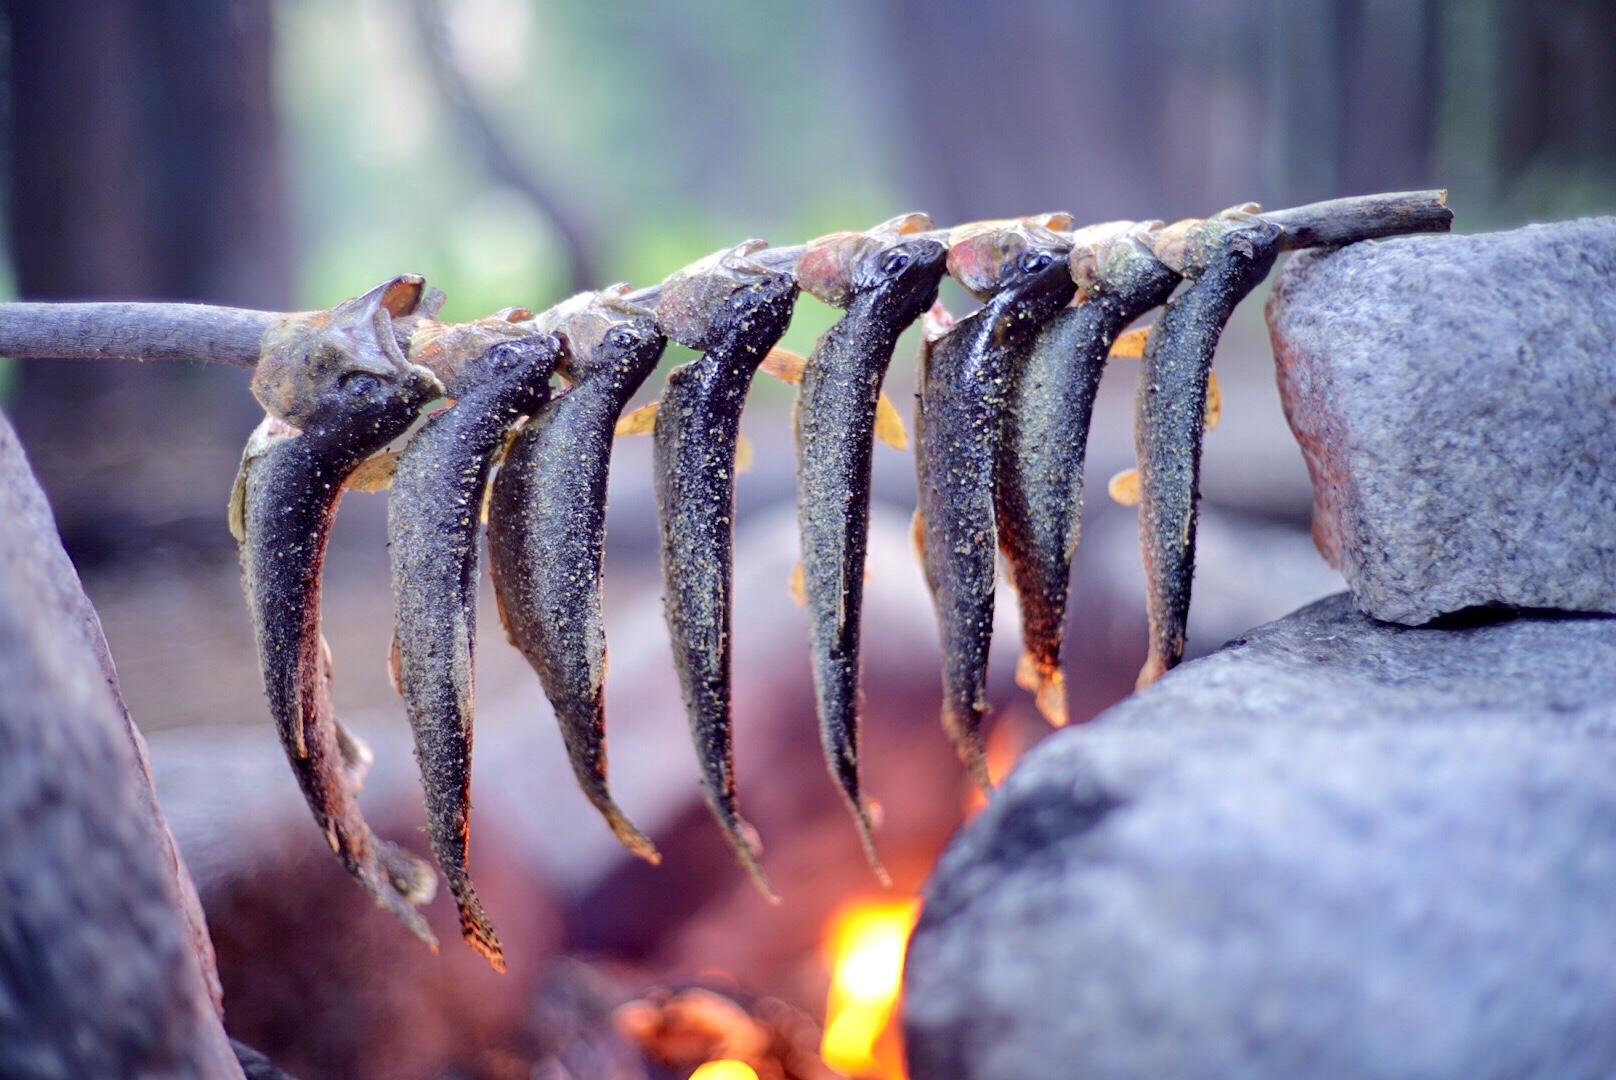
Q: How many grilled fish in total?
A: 8